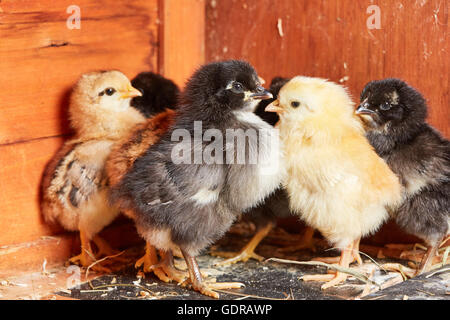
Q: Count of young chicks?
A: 7